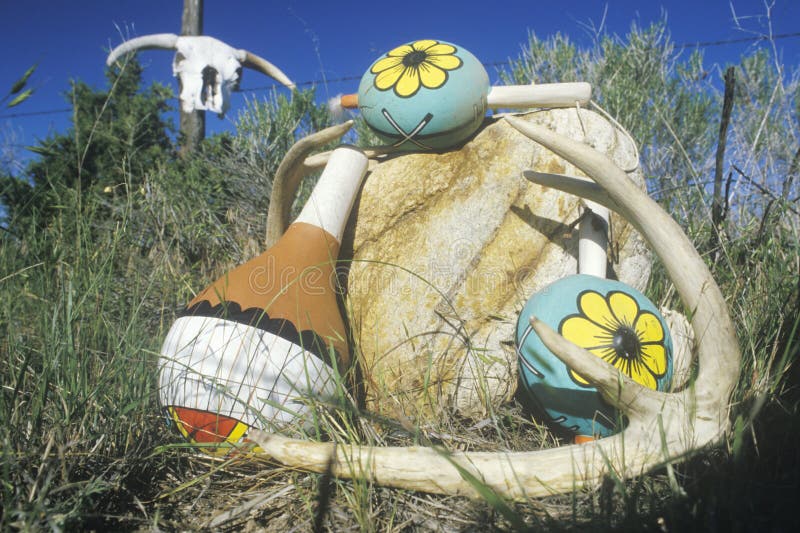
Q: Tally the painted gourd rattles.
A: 3